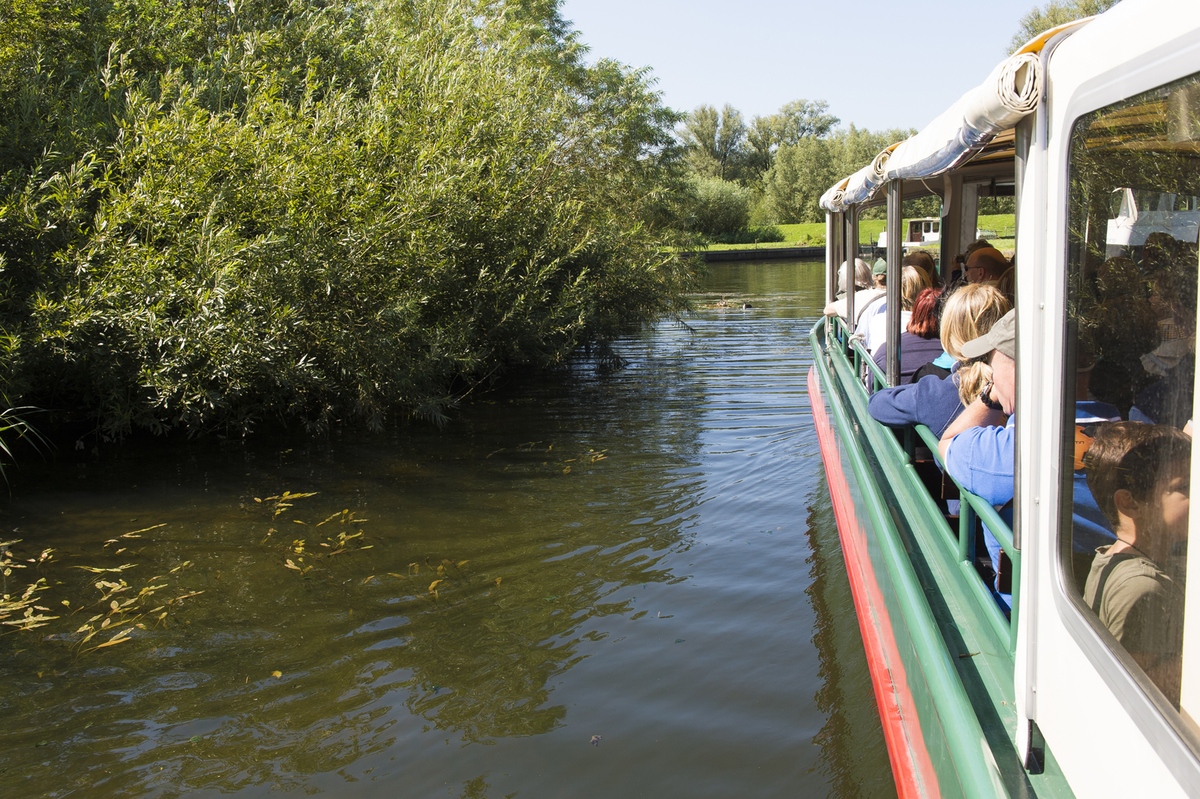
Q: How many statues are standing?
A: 0